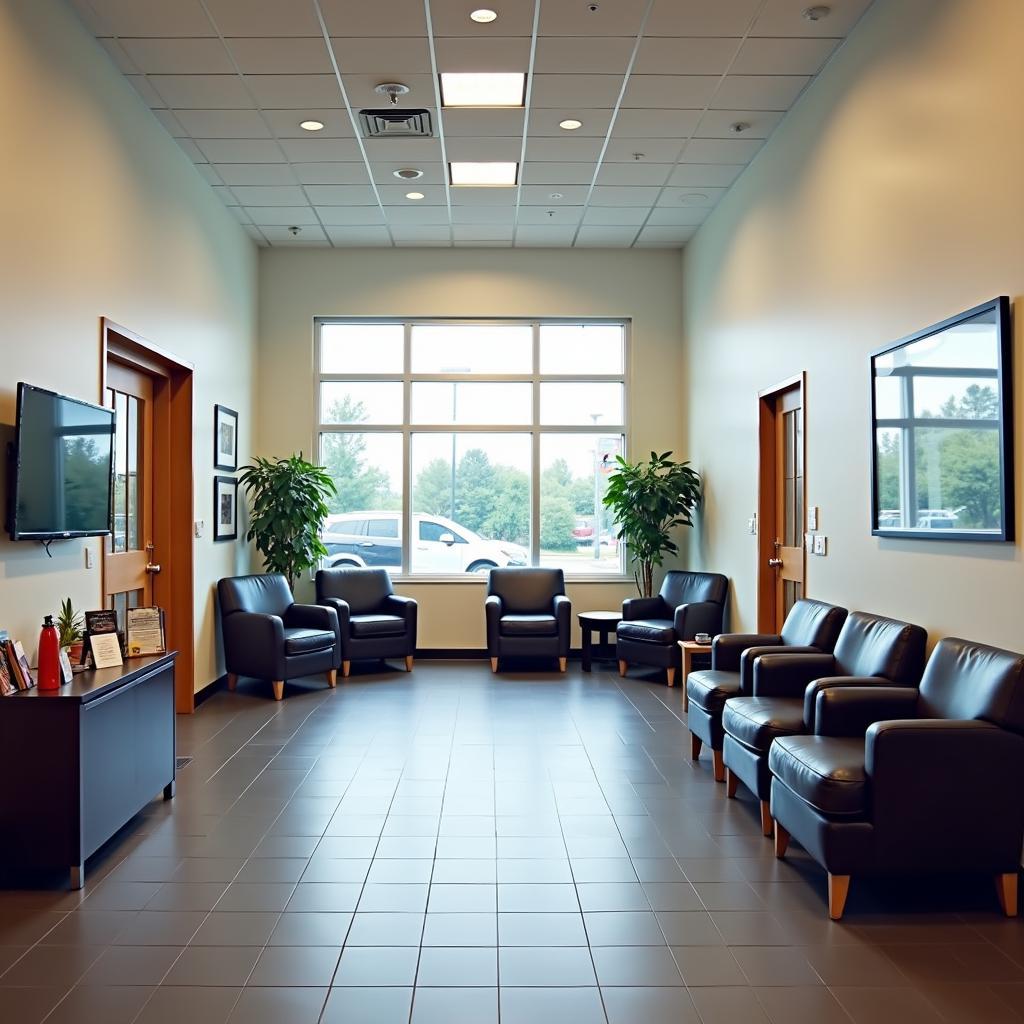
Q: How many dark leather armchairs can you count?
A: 7